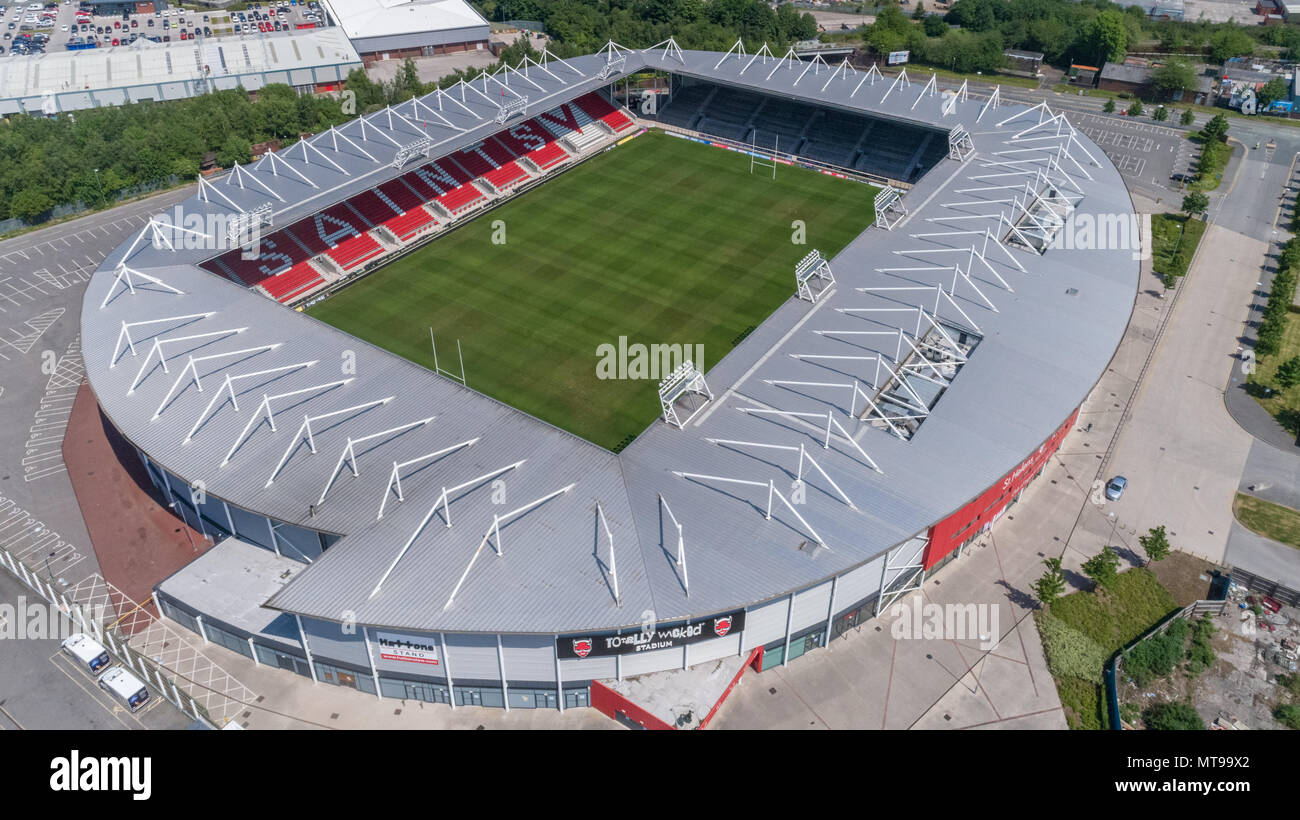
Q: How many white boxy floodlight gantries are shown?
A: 8